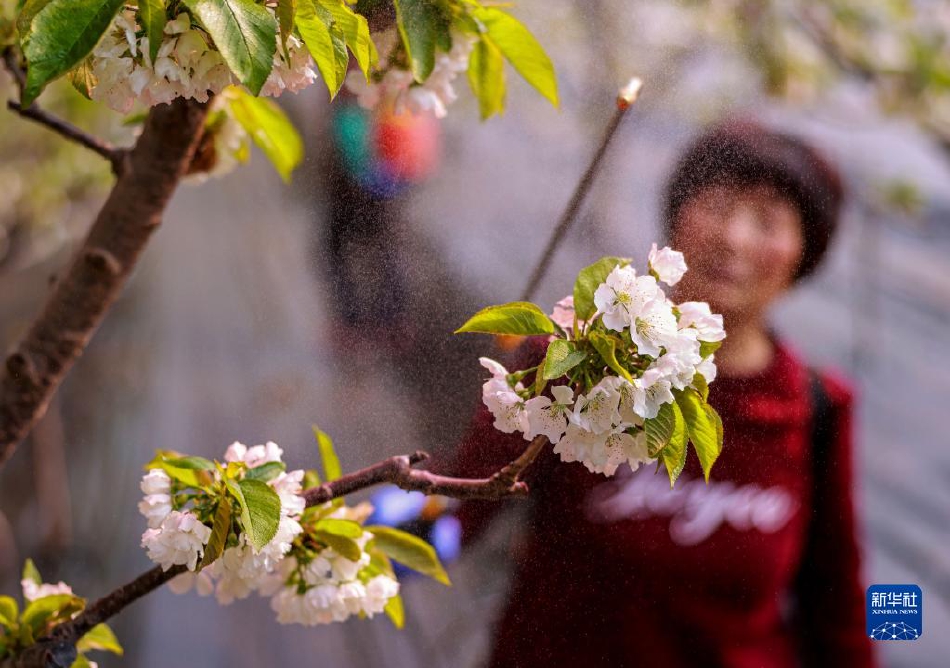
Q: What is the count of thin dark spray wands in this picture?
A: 1